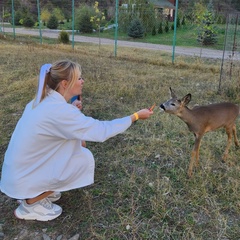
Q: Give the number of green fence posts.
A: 5